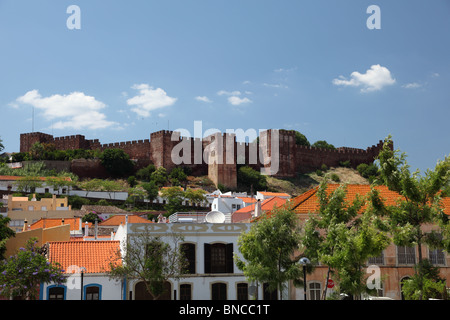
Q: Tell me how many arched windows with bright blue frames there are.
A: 2